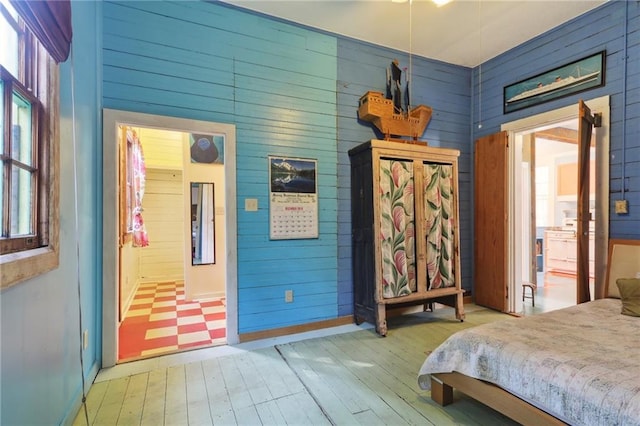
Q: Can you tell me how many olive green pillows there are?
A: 1